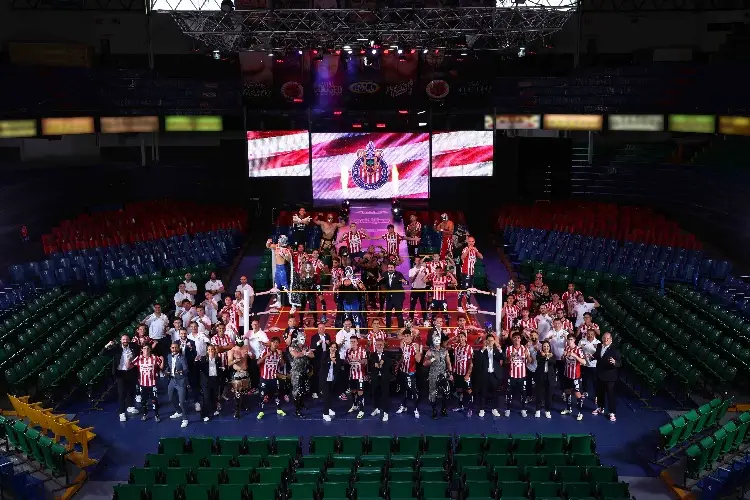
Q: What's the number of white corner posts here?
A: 2